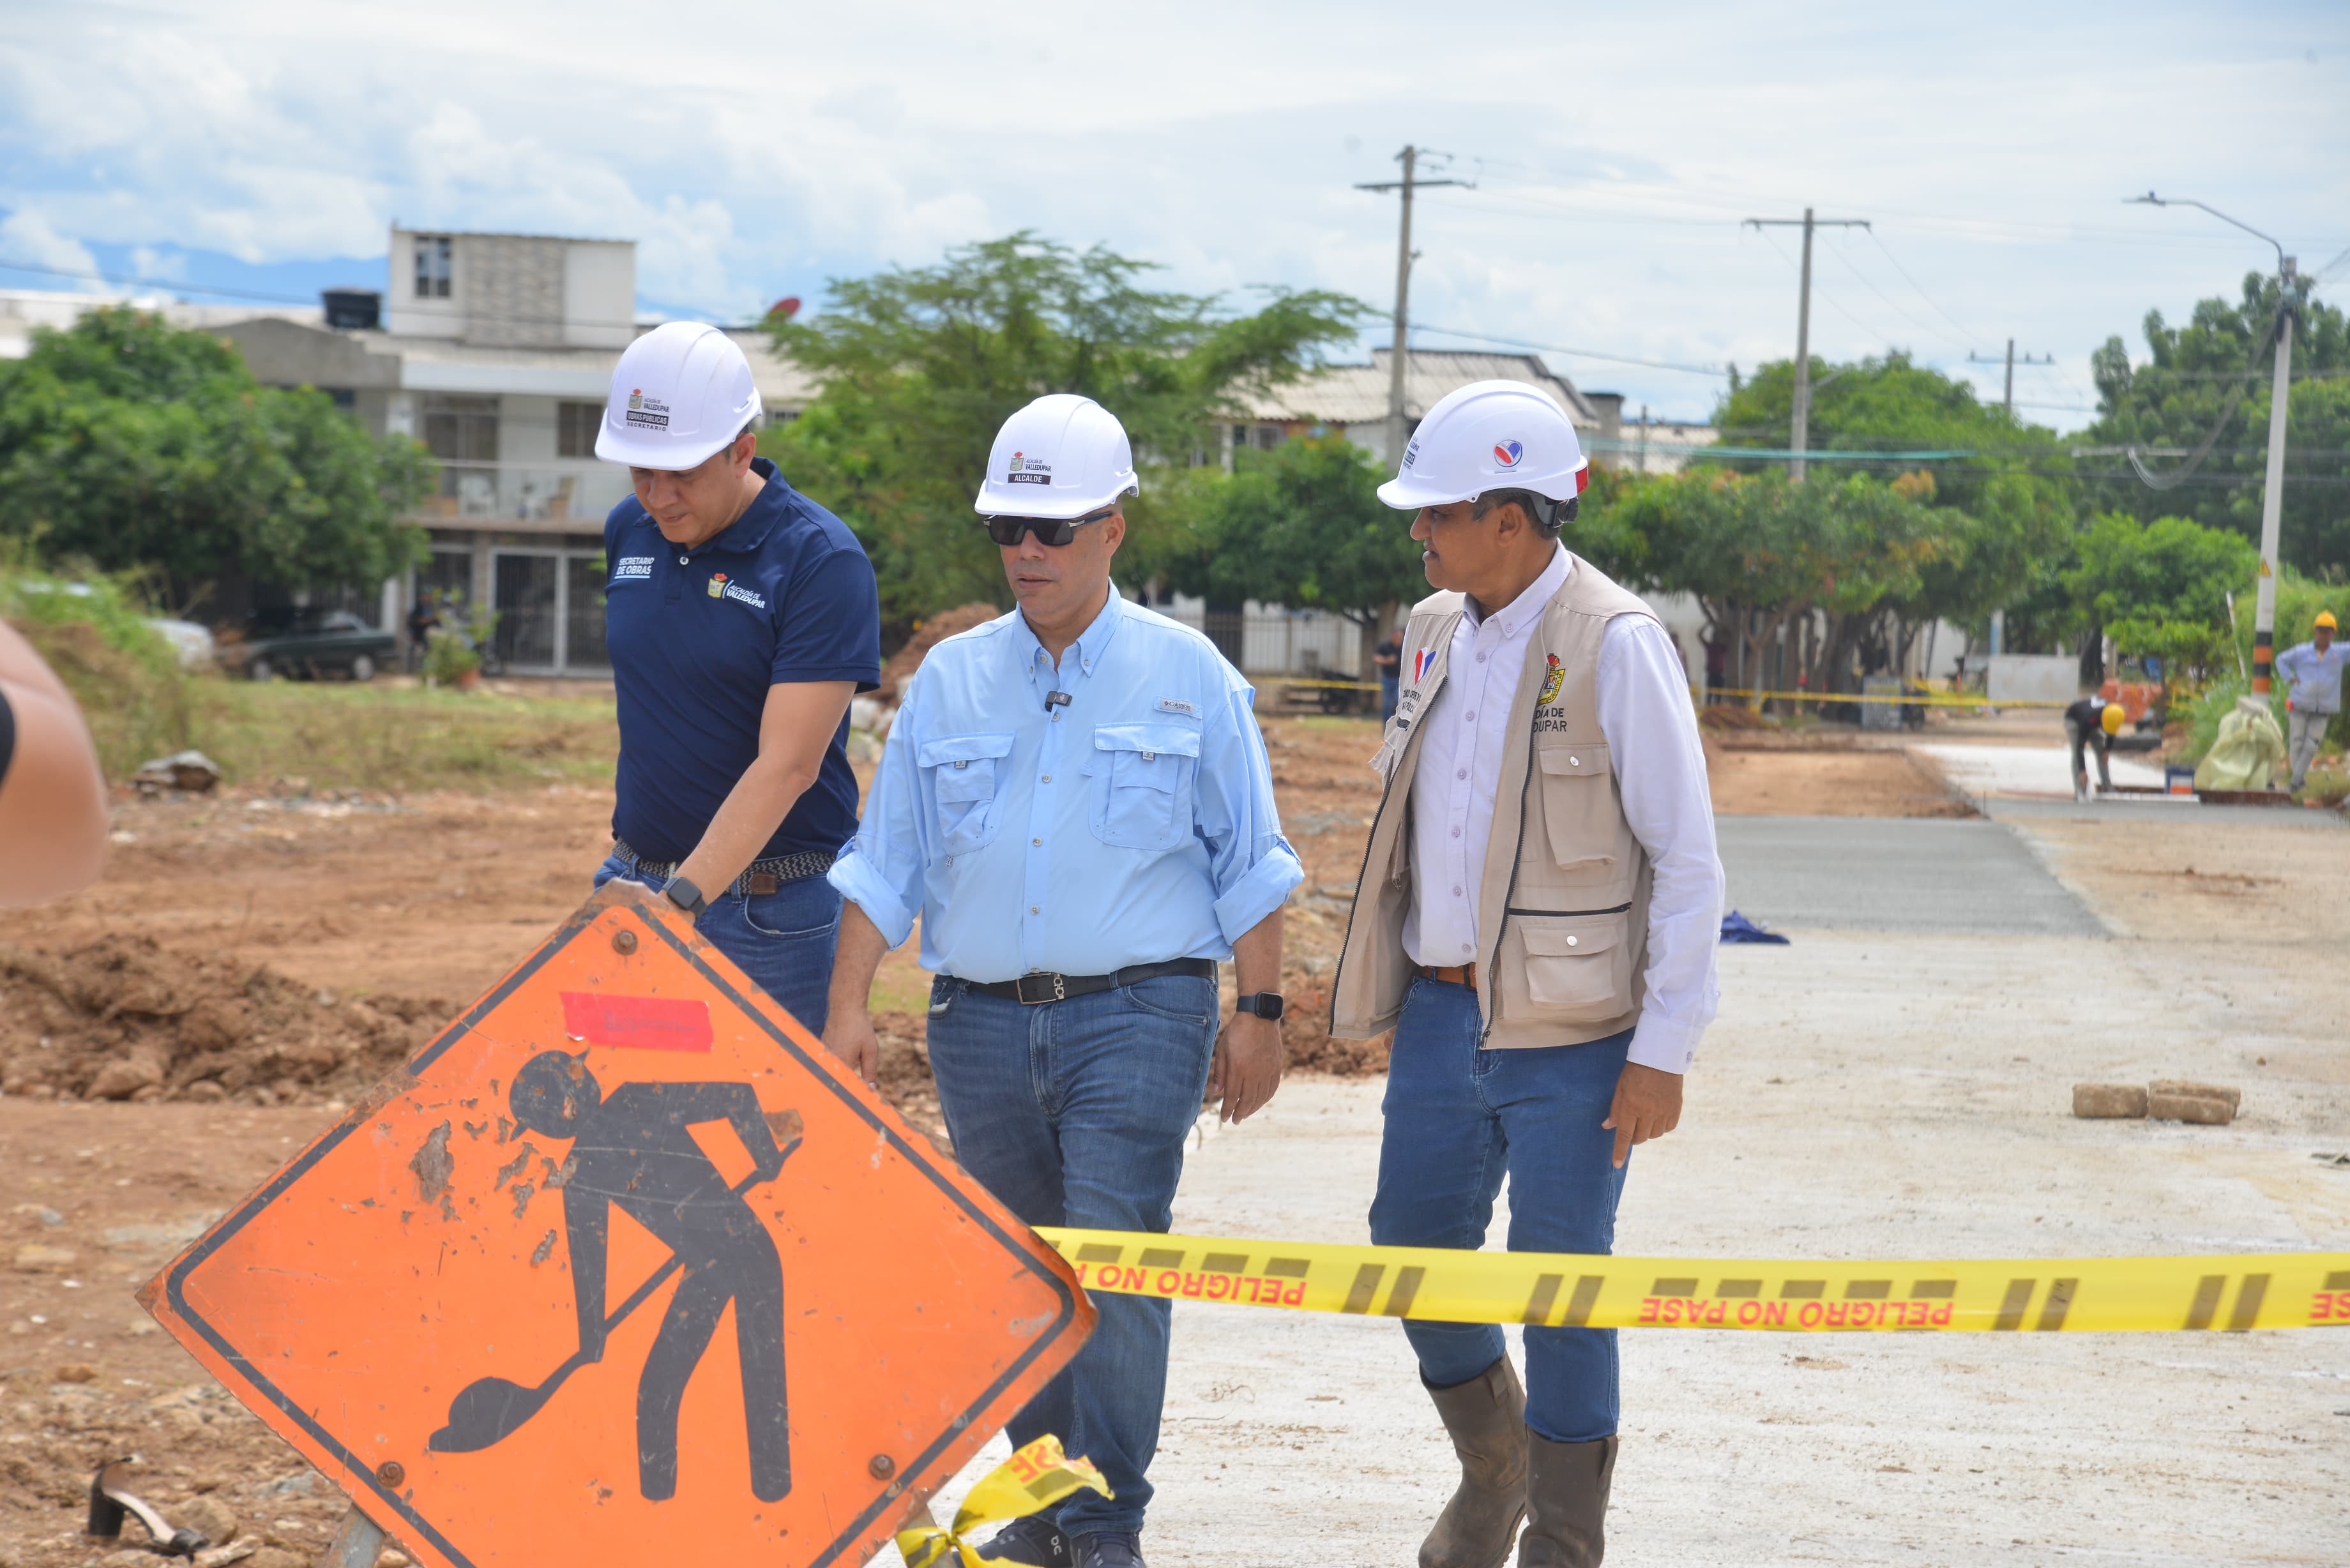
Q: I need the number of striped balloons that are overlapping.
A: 0